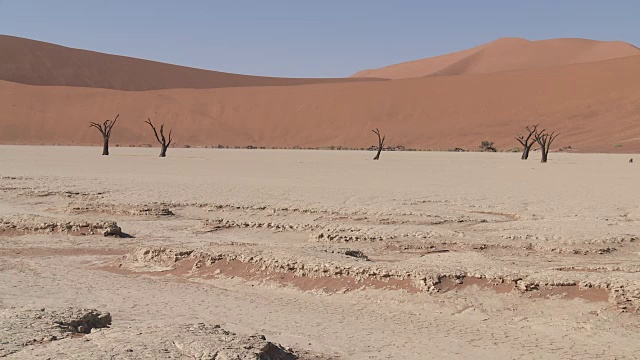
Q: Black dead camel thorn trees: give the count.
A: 5